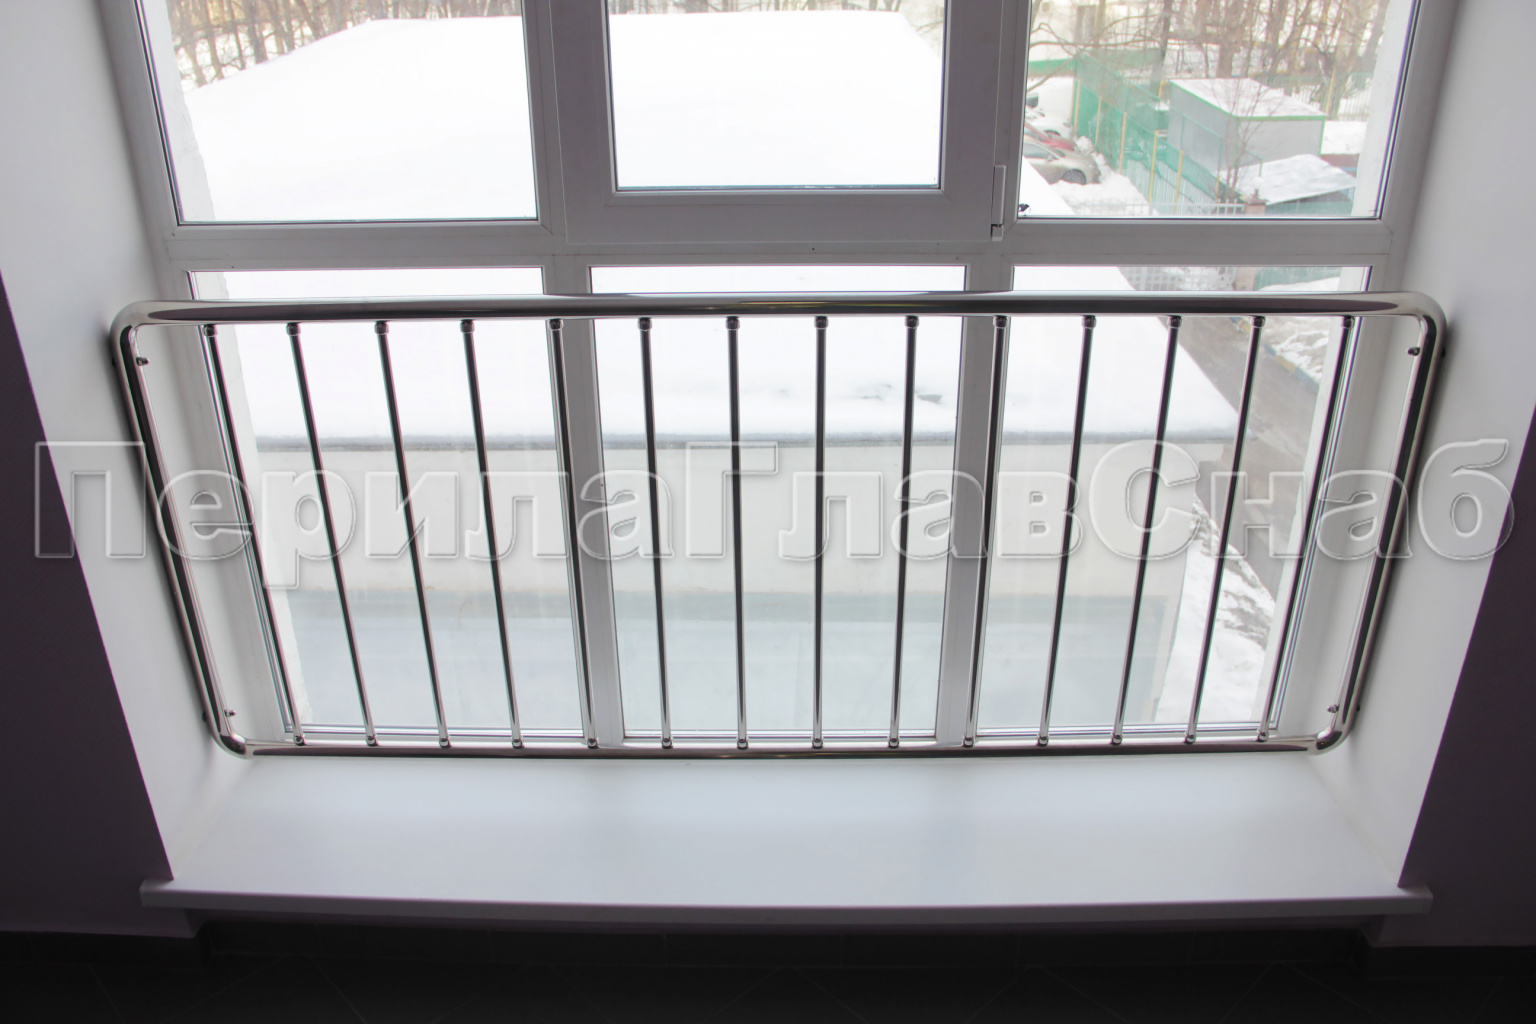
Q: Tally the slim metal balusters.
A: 14